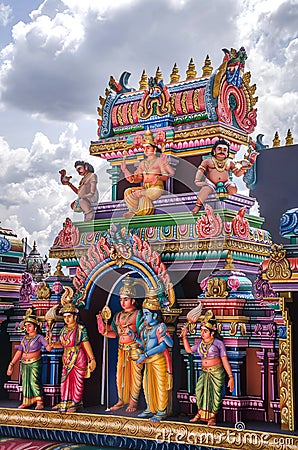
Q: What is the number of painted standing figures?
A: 5